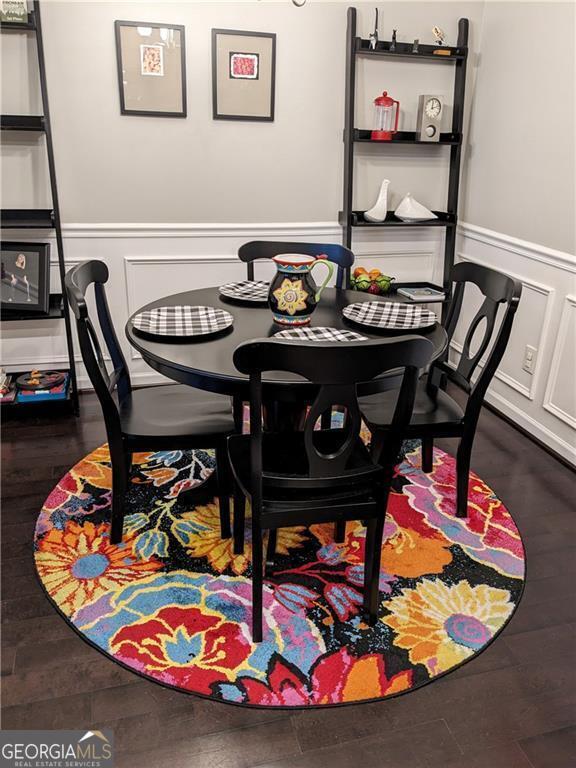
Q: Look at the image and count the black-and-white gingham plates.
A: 4